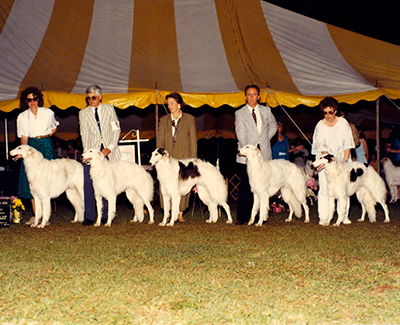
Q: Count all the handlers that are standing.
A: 5